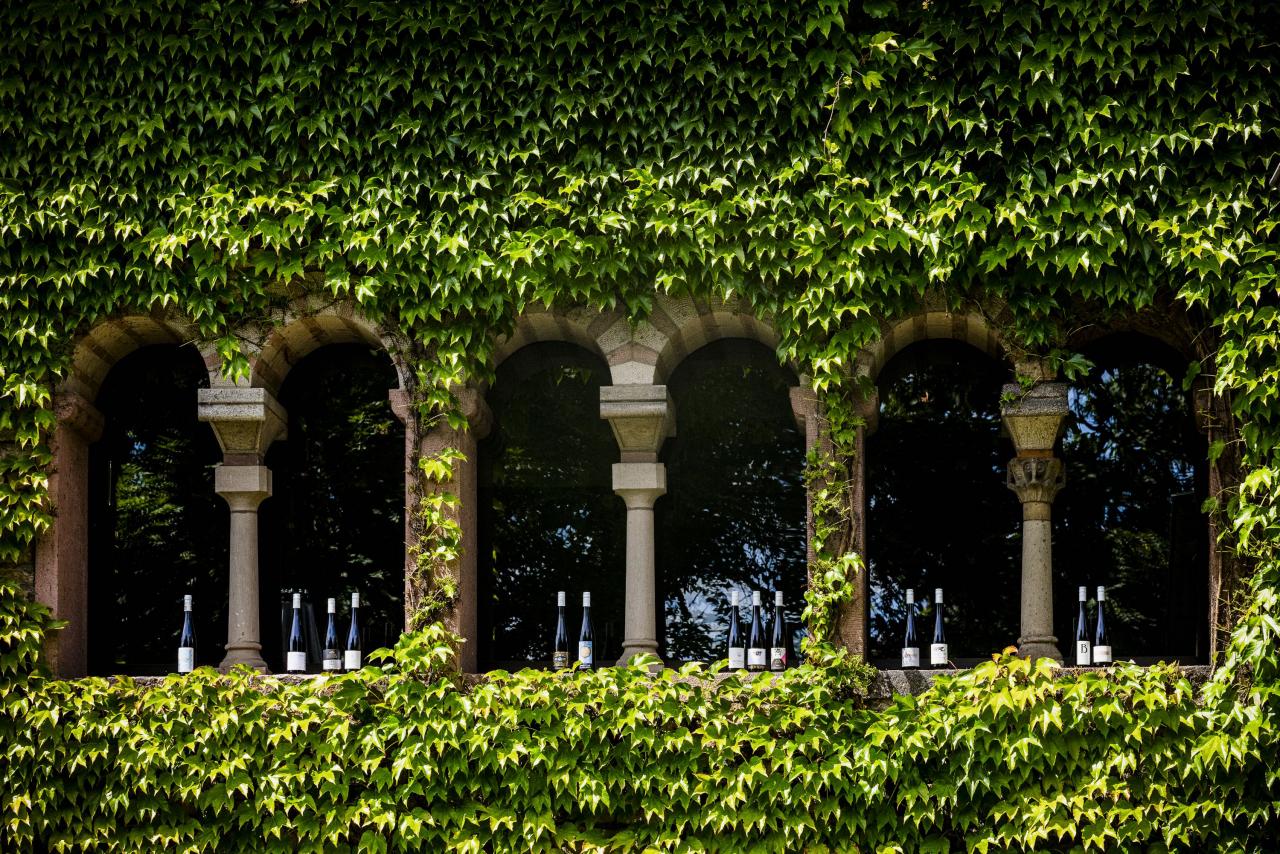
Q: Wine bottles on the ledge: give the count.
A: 13